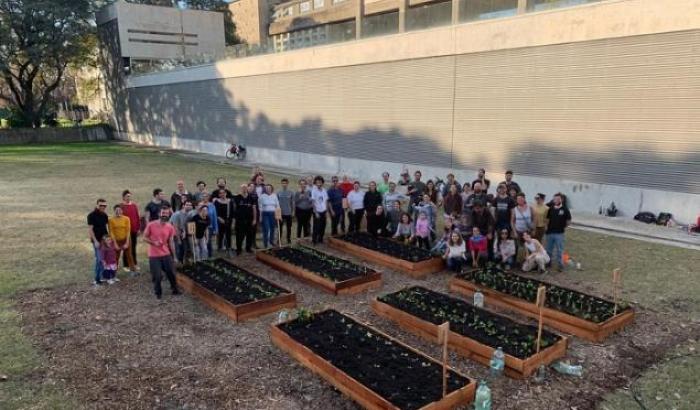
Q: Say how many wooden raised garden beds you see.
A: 6